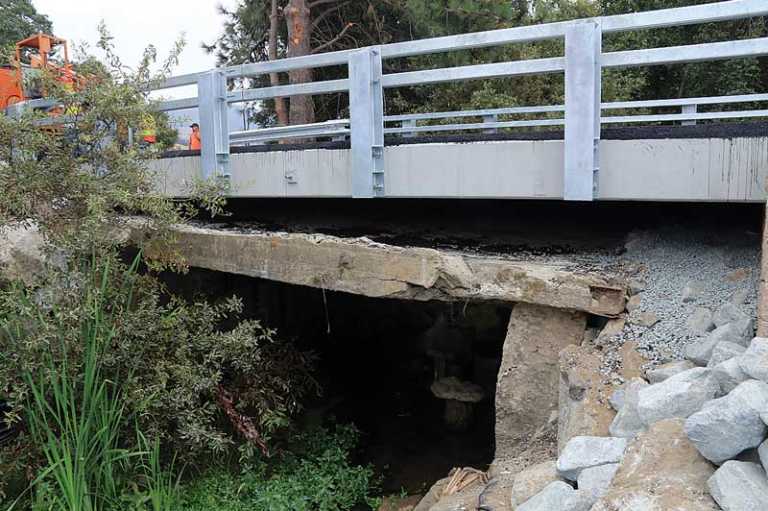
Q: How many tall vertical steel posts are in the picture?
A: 3